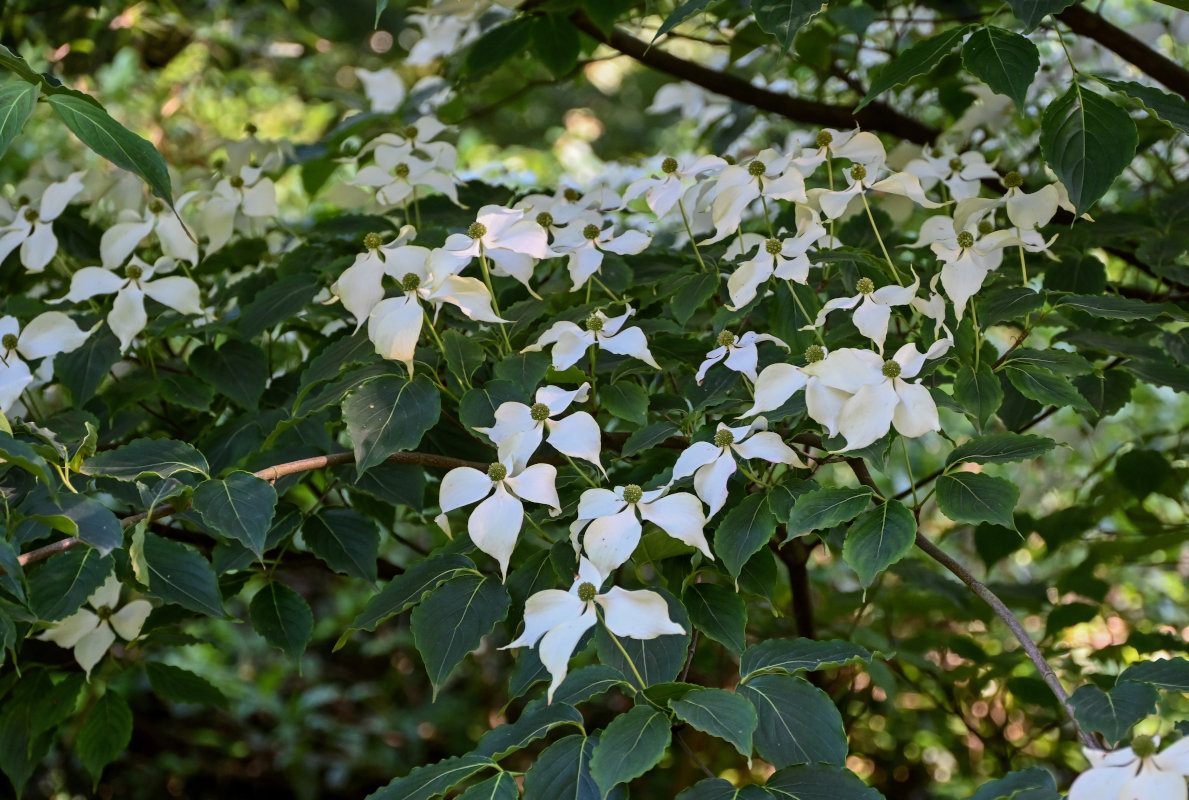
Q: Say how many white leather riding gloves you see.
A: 0